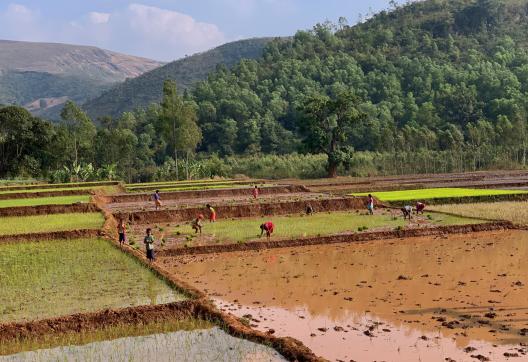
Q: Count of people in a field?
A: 11